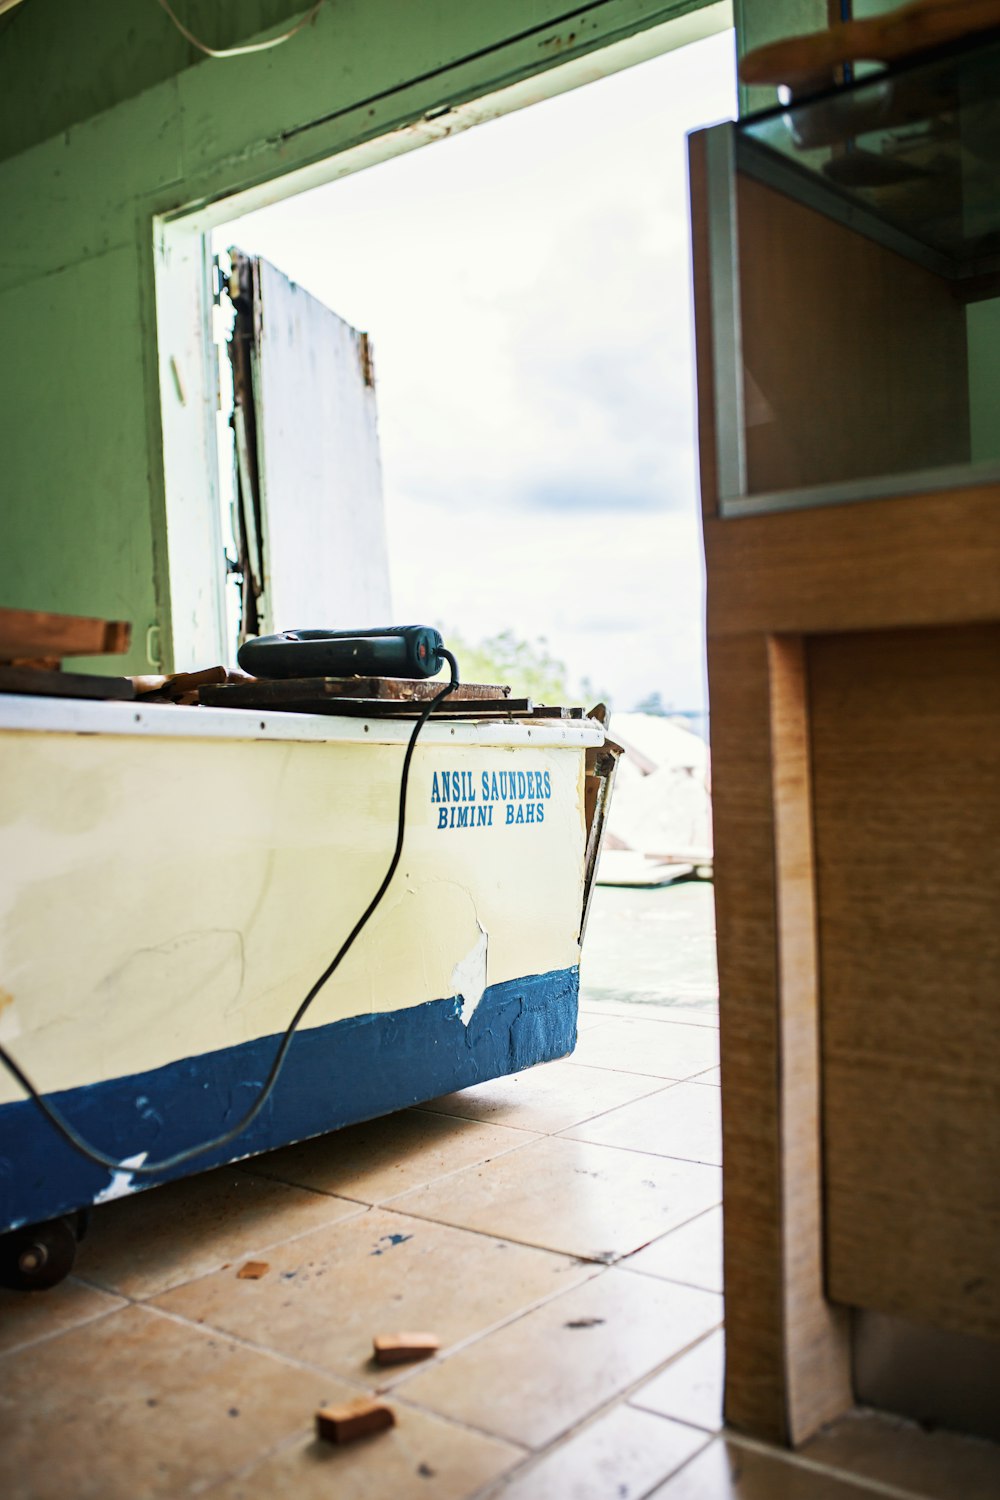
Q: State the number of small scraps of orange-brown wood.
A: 3